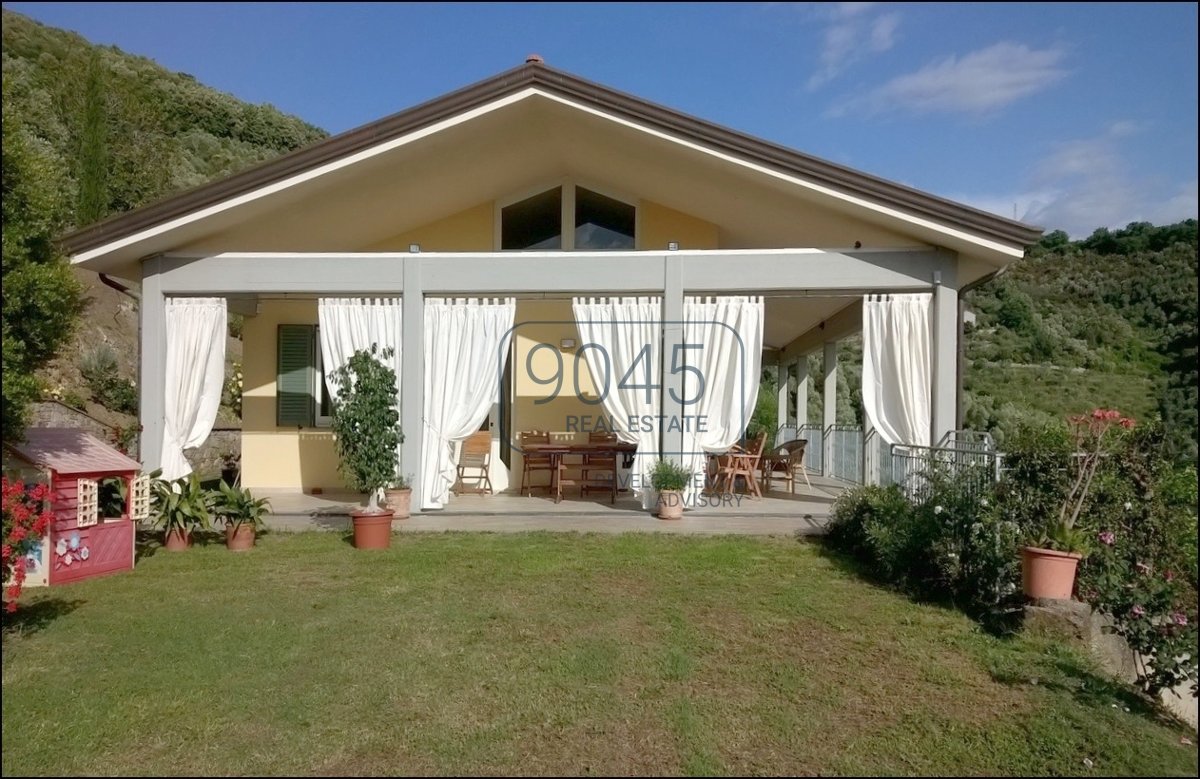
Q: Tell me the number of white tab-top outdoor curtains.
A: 6